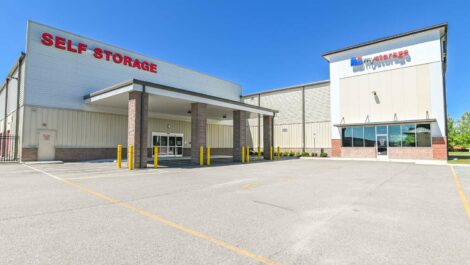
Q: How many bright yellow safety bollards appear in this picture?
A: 10